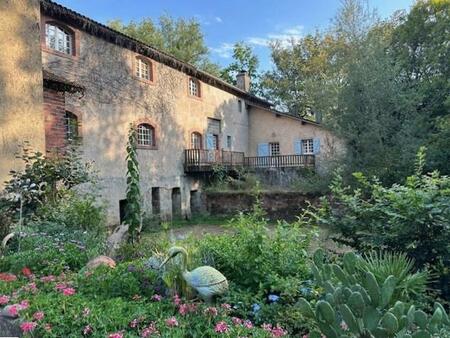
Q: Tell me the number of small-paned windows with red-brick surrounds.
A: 6